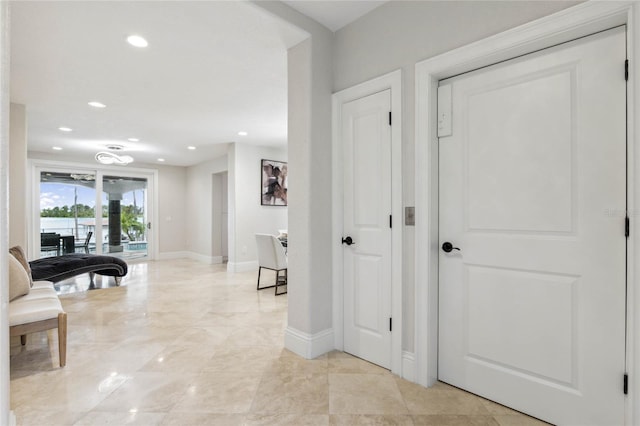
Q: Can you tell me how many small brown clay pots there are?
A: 0